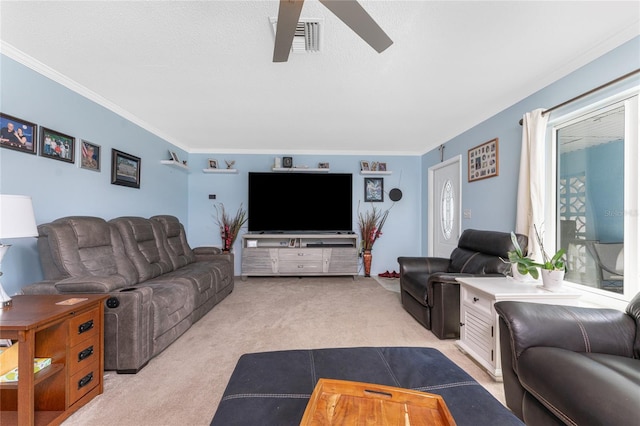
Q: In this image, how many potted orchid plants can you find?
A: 2